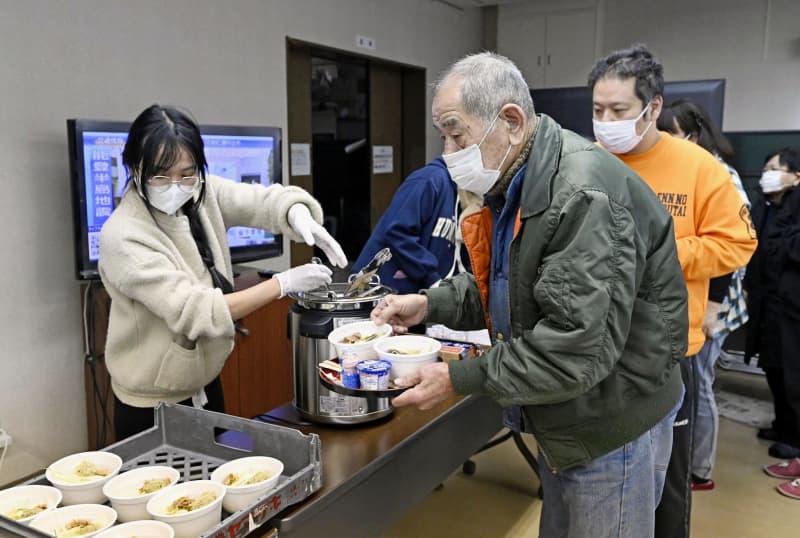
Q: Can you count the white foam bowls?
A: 9